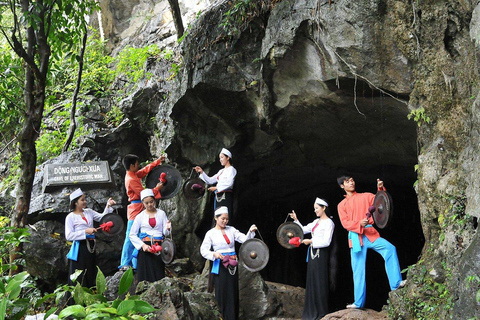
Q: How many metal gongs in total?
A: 7